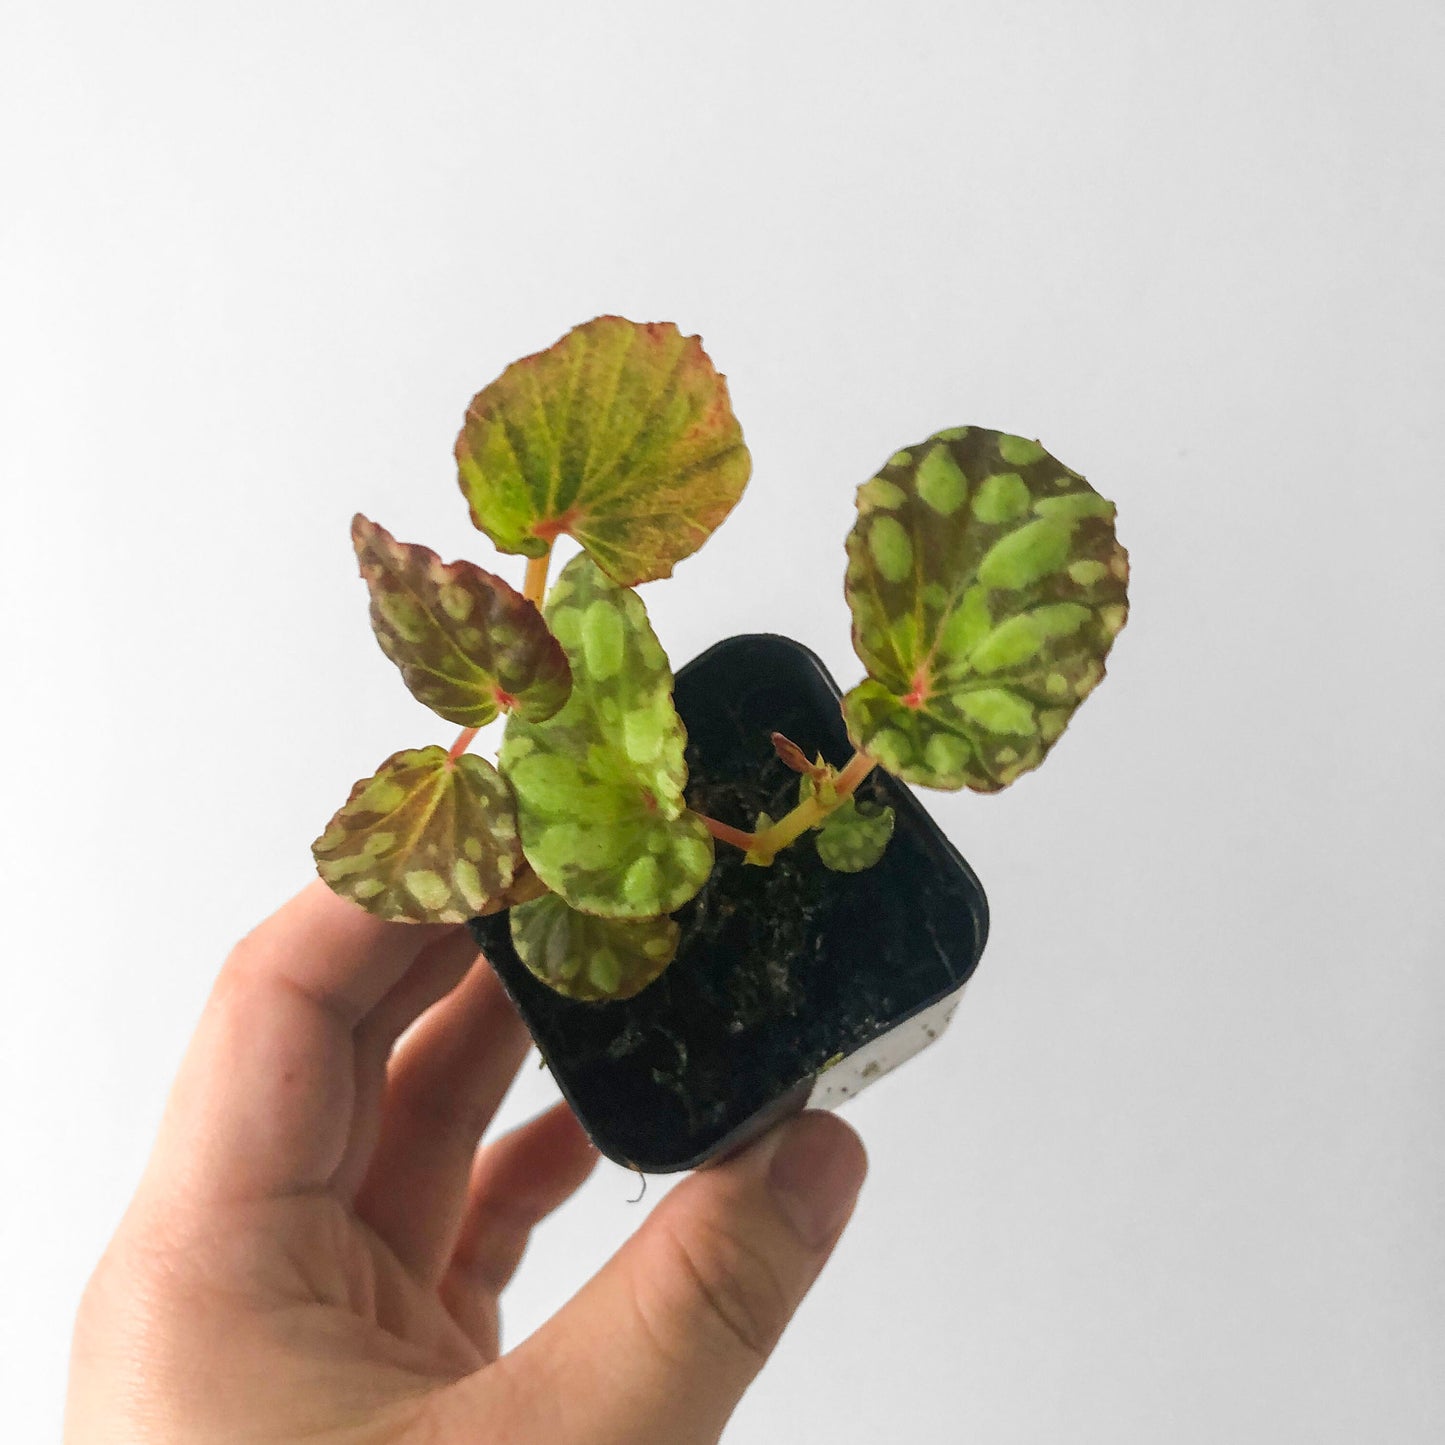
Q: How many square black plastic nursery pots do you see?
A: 1